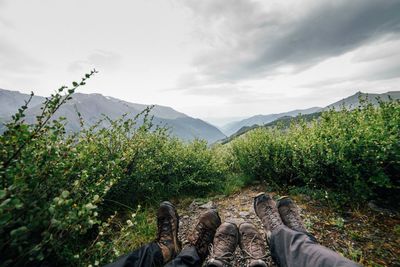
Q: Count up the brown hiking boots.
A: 6